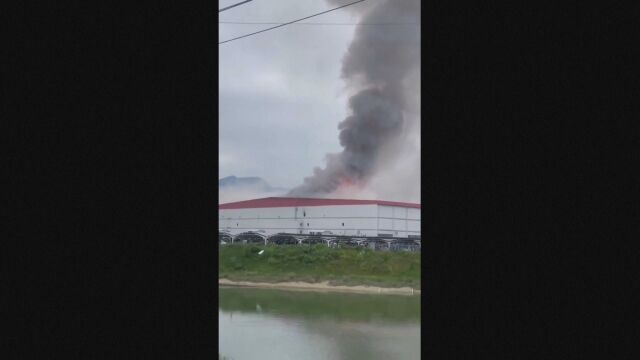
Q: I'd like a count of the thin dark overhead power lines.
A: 3